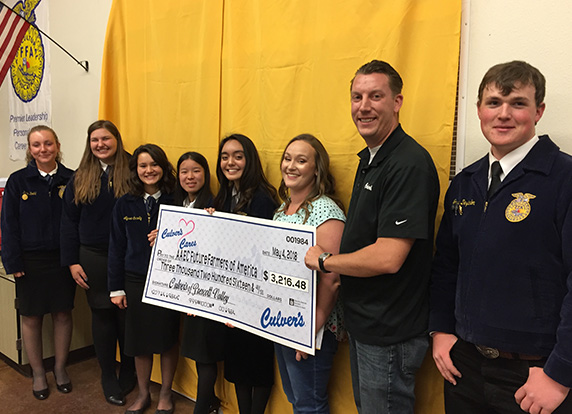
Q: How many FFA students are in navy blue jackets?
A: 6